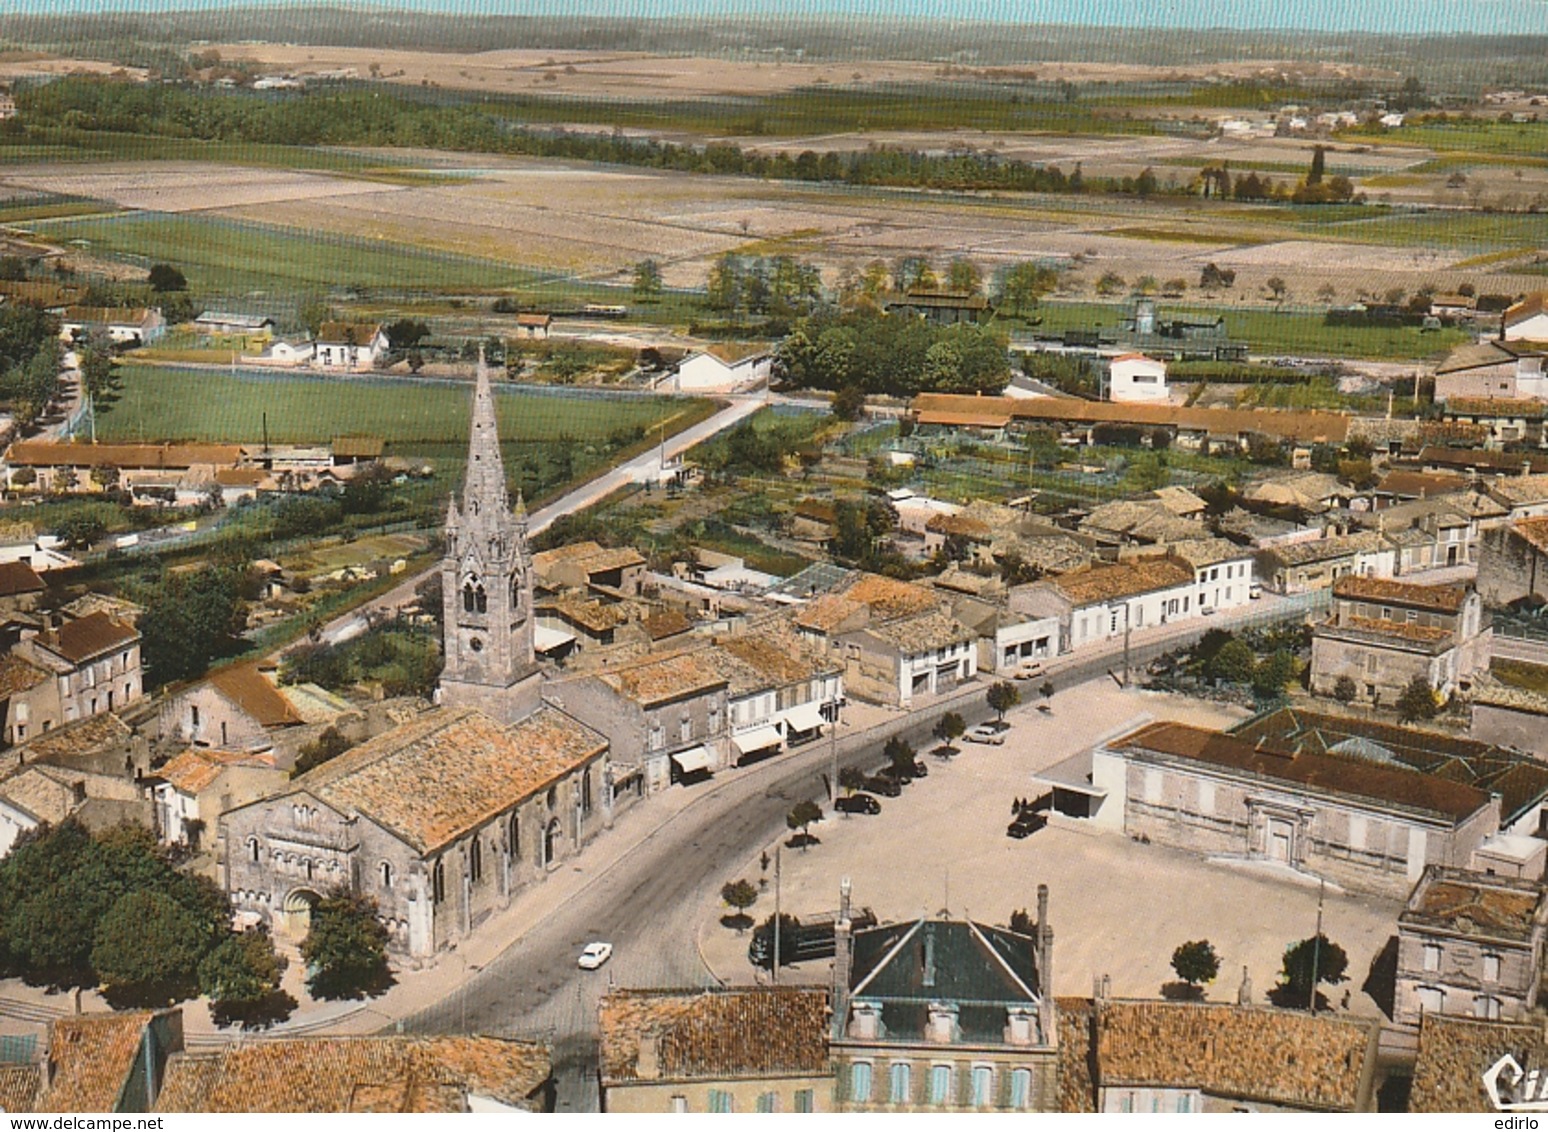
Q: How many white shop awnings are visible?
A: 3